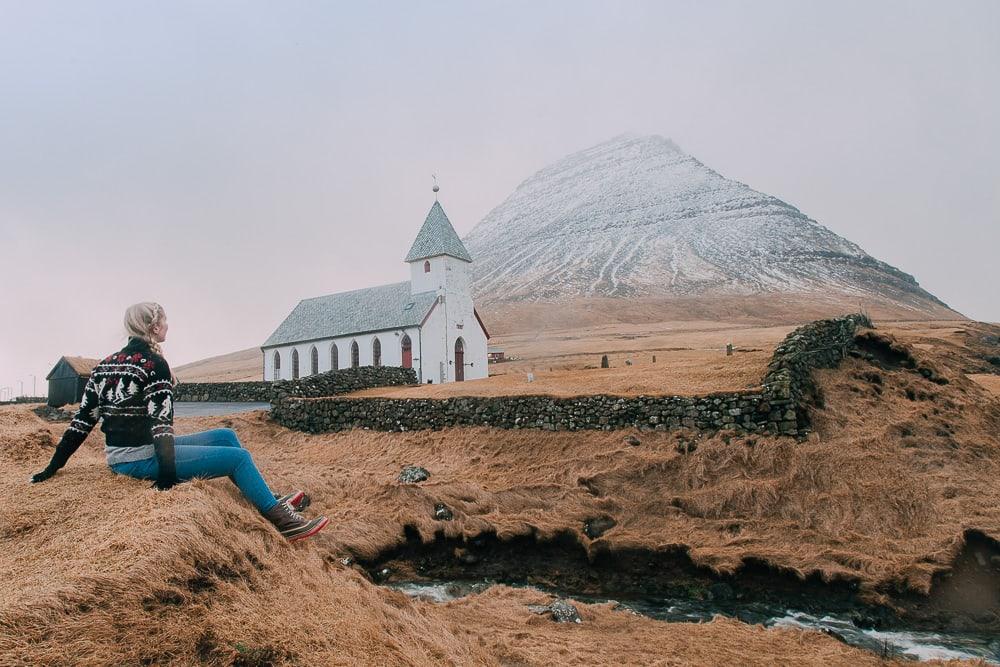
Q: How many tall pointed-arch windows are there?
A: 6